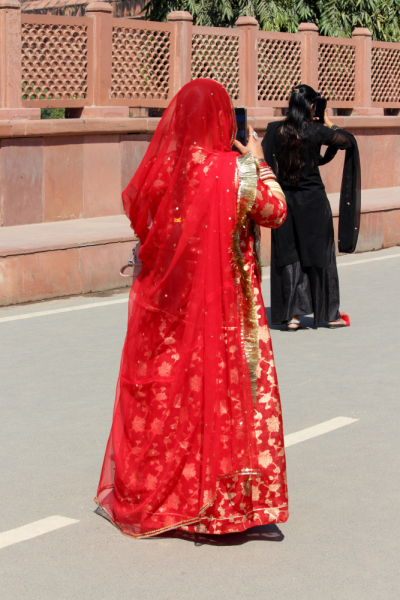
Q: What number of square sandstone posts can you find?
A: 6